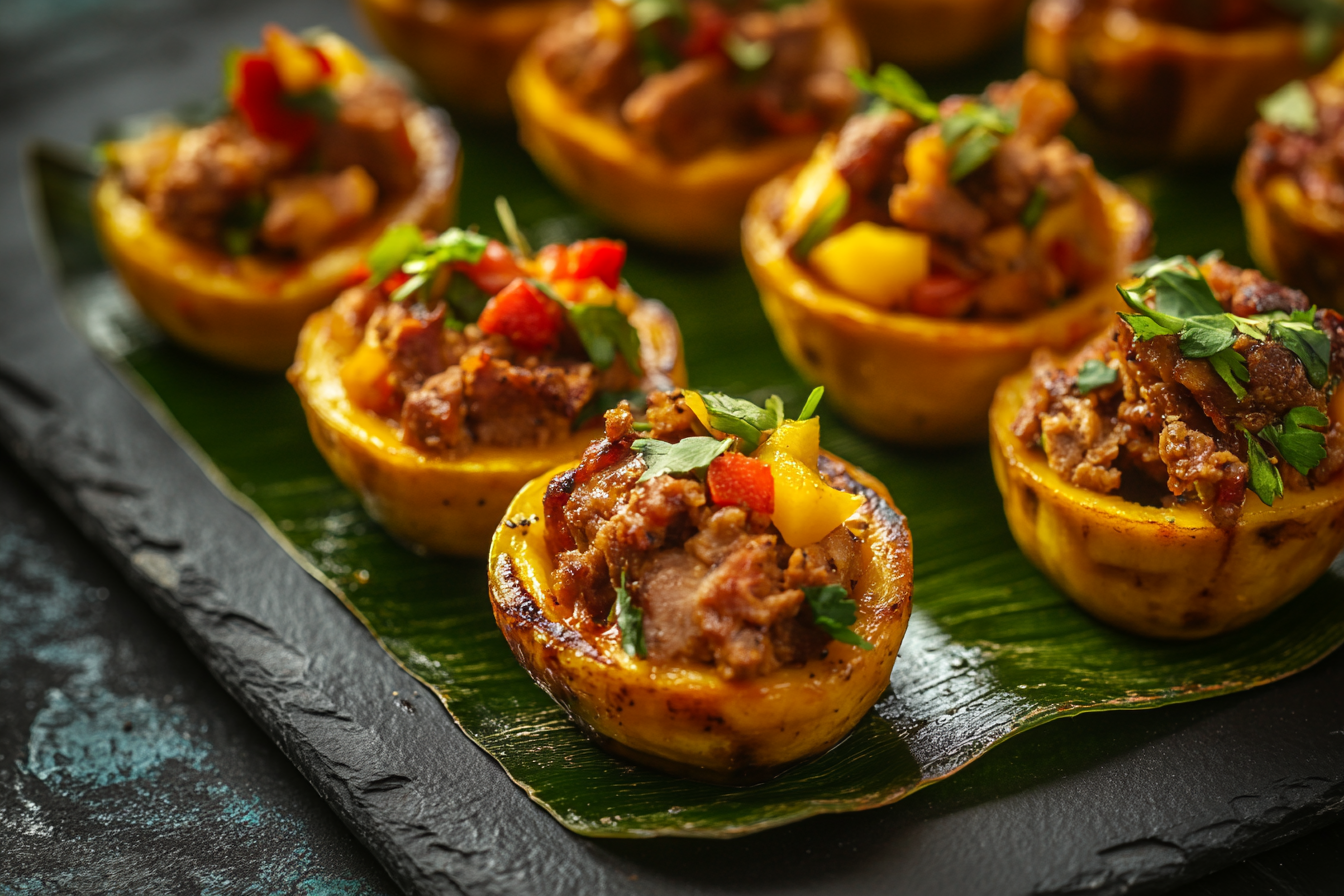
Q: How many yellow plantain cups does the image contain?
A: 10